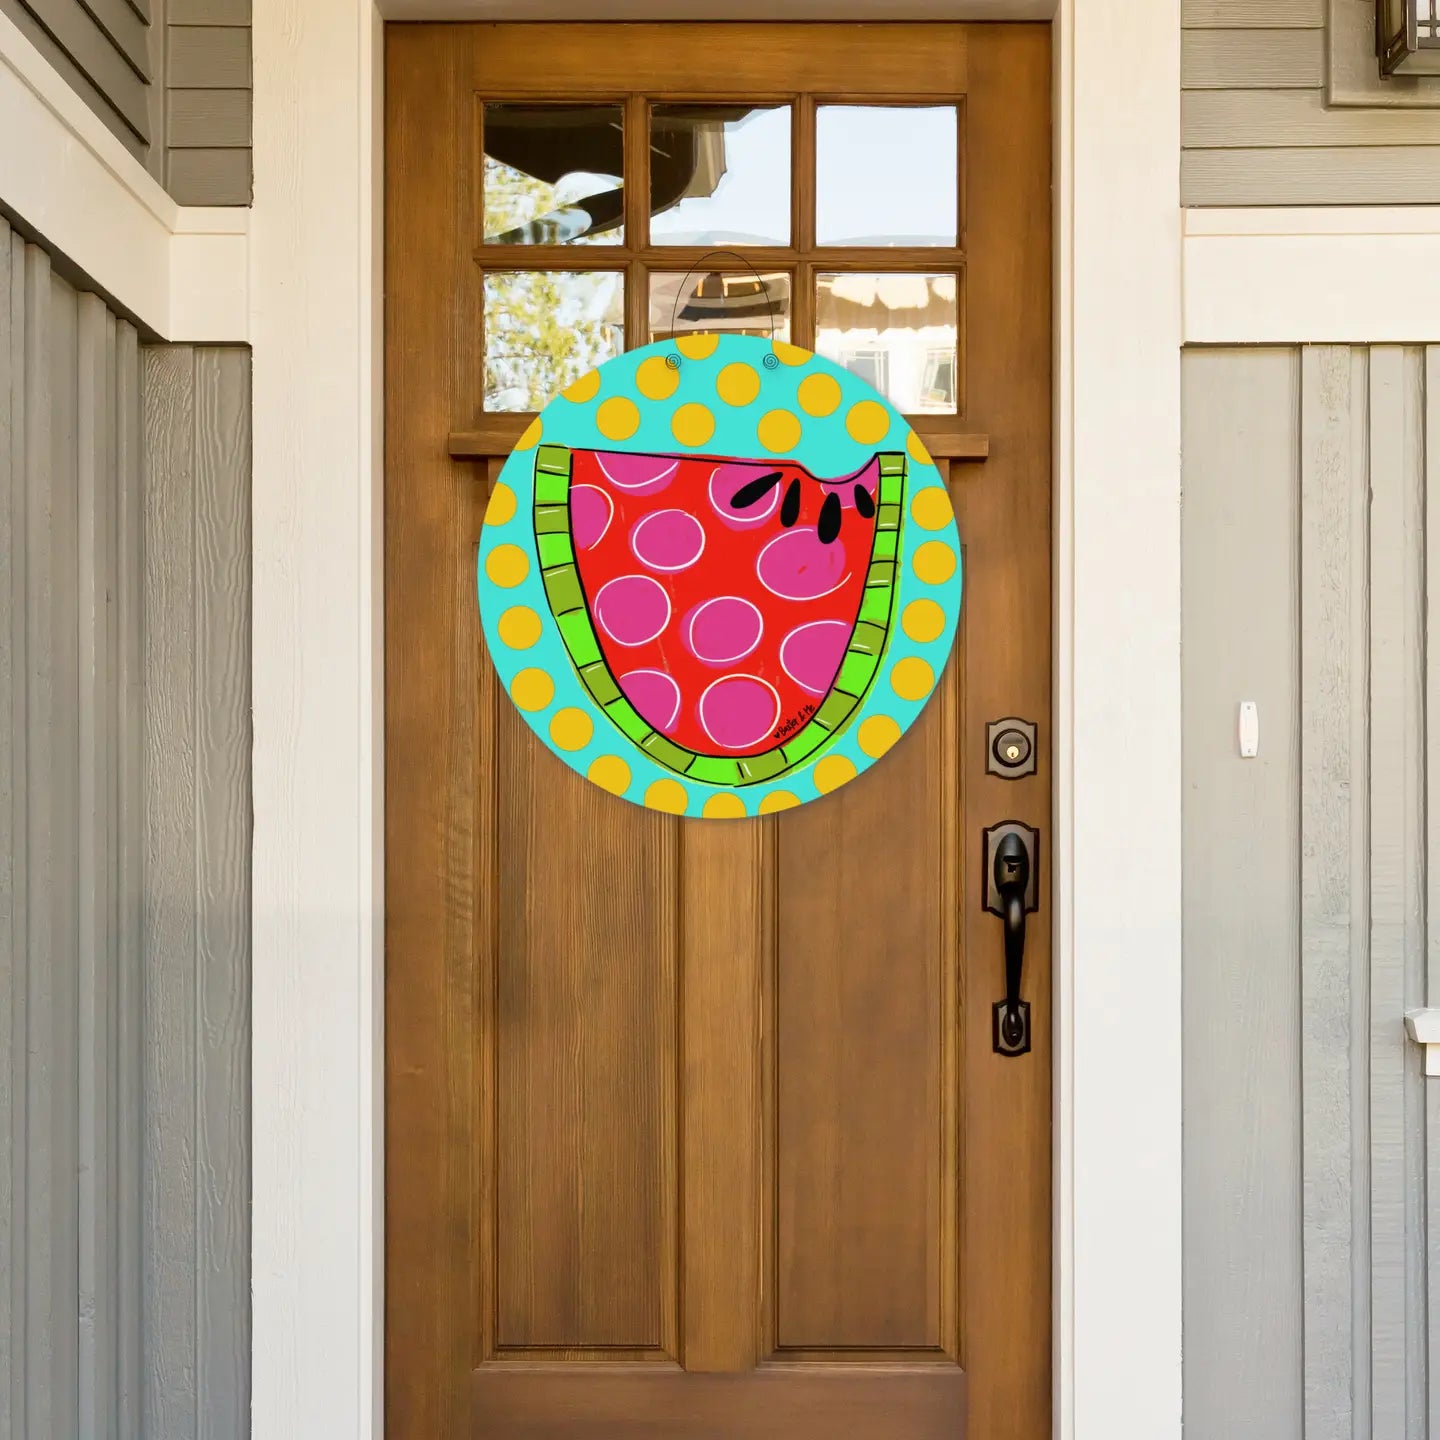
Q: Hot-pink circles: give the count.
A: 11